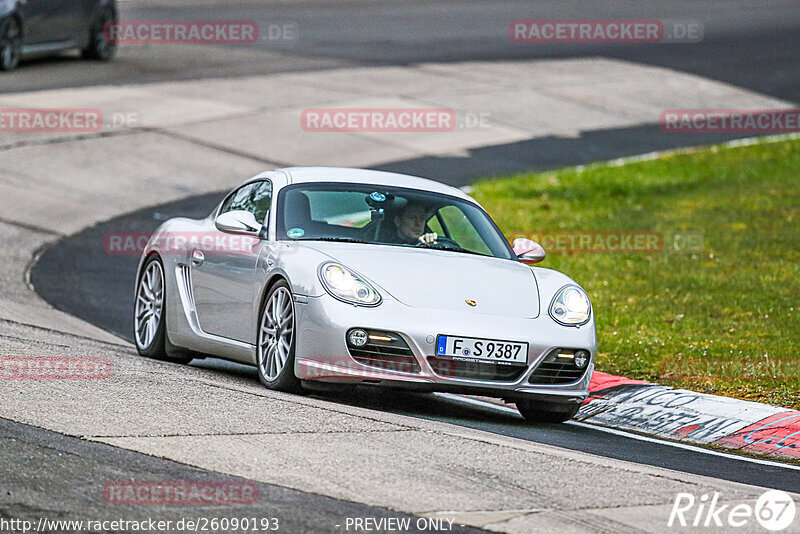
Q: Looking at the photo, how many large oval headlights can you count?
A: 2